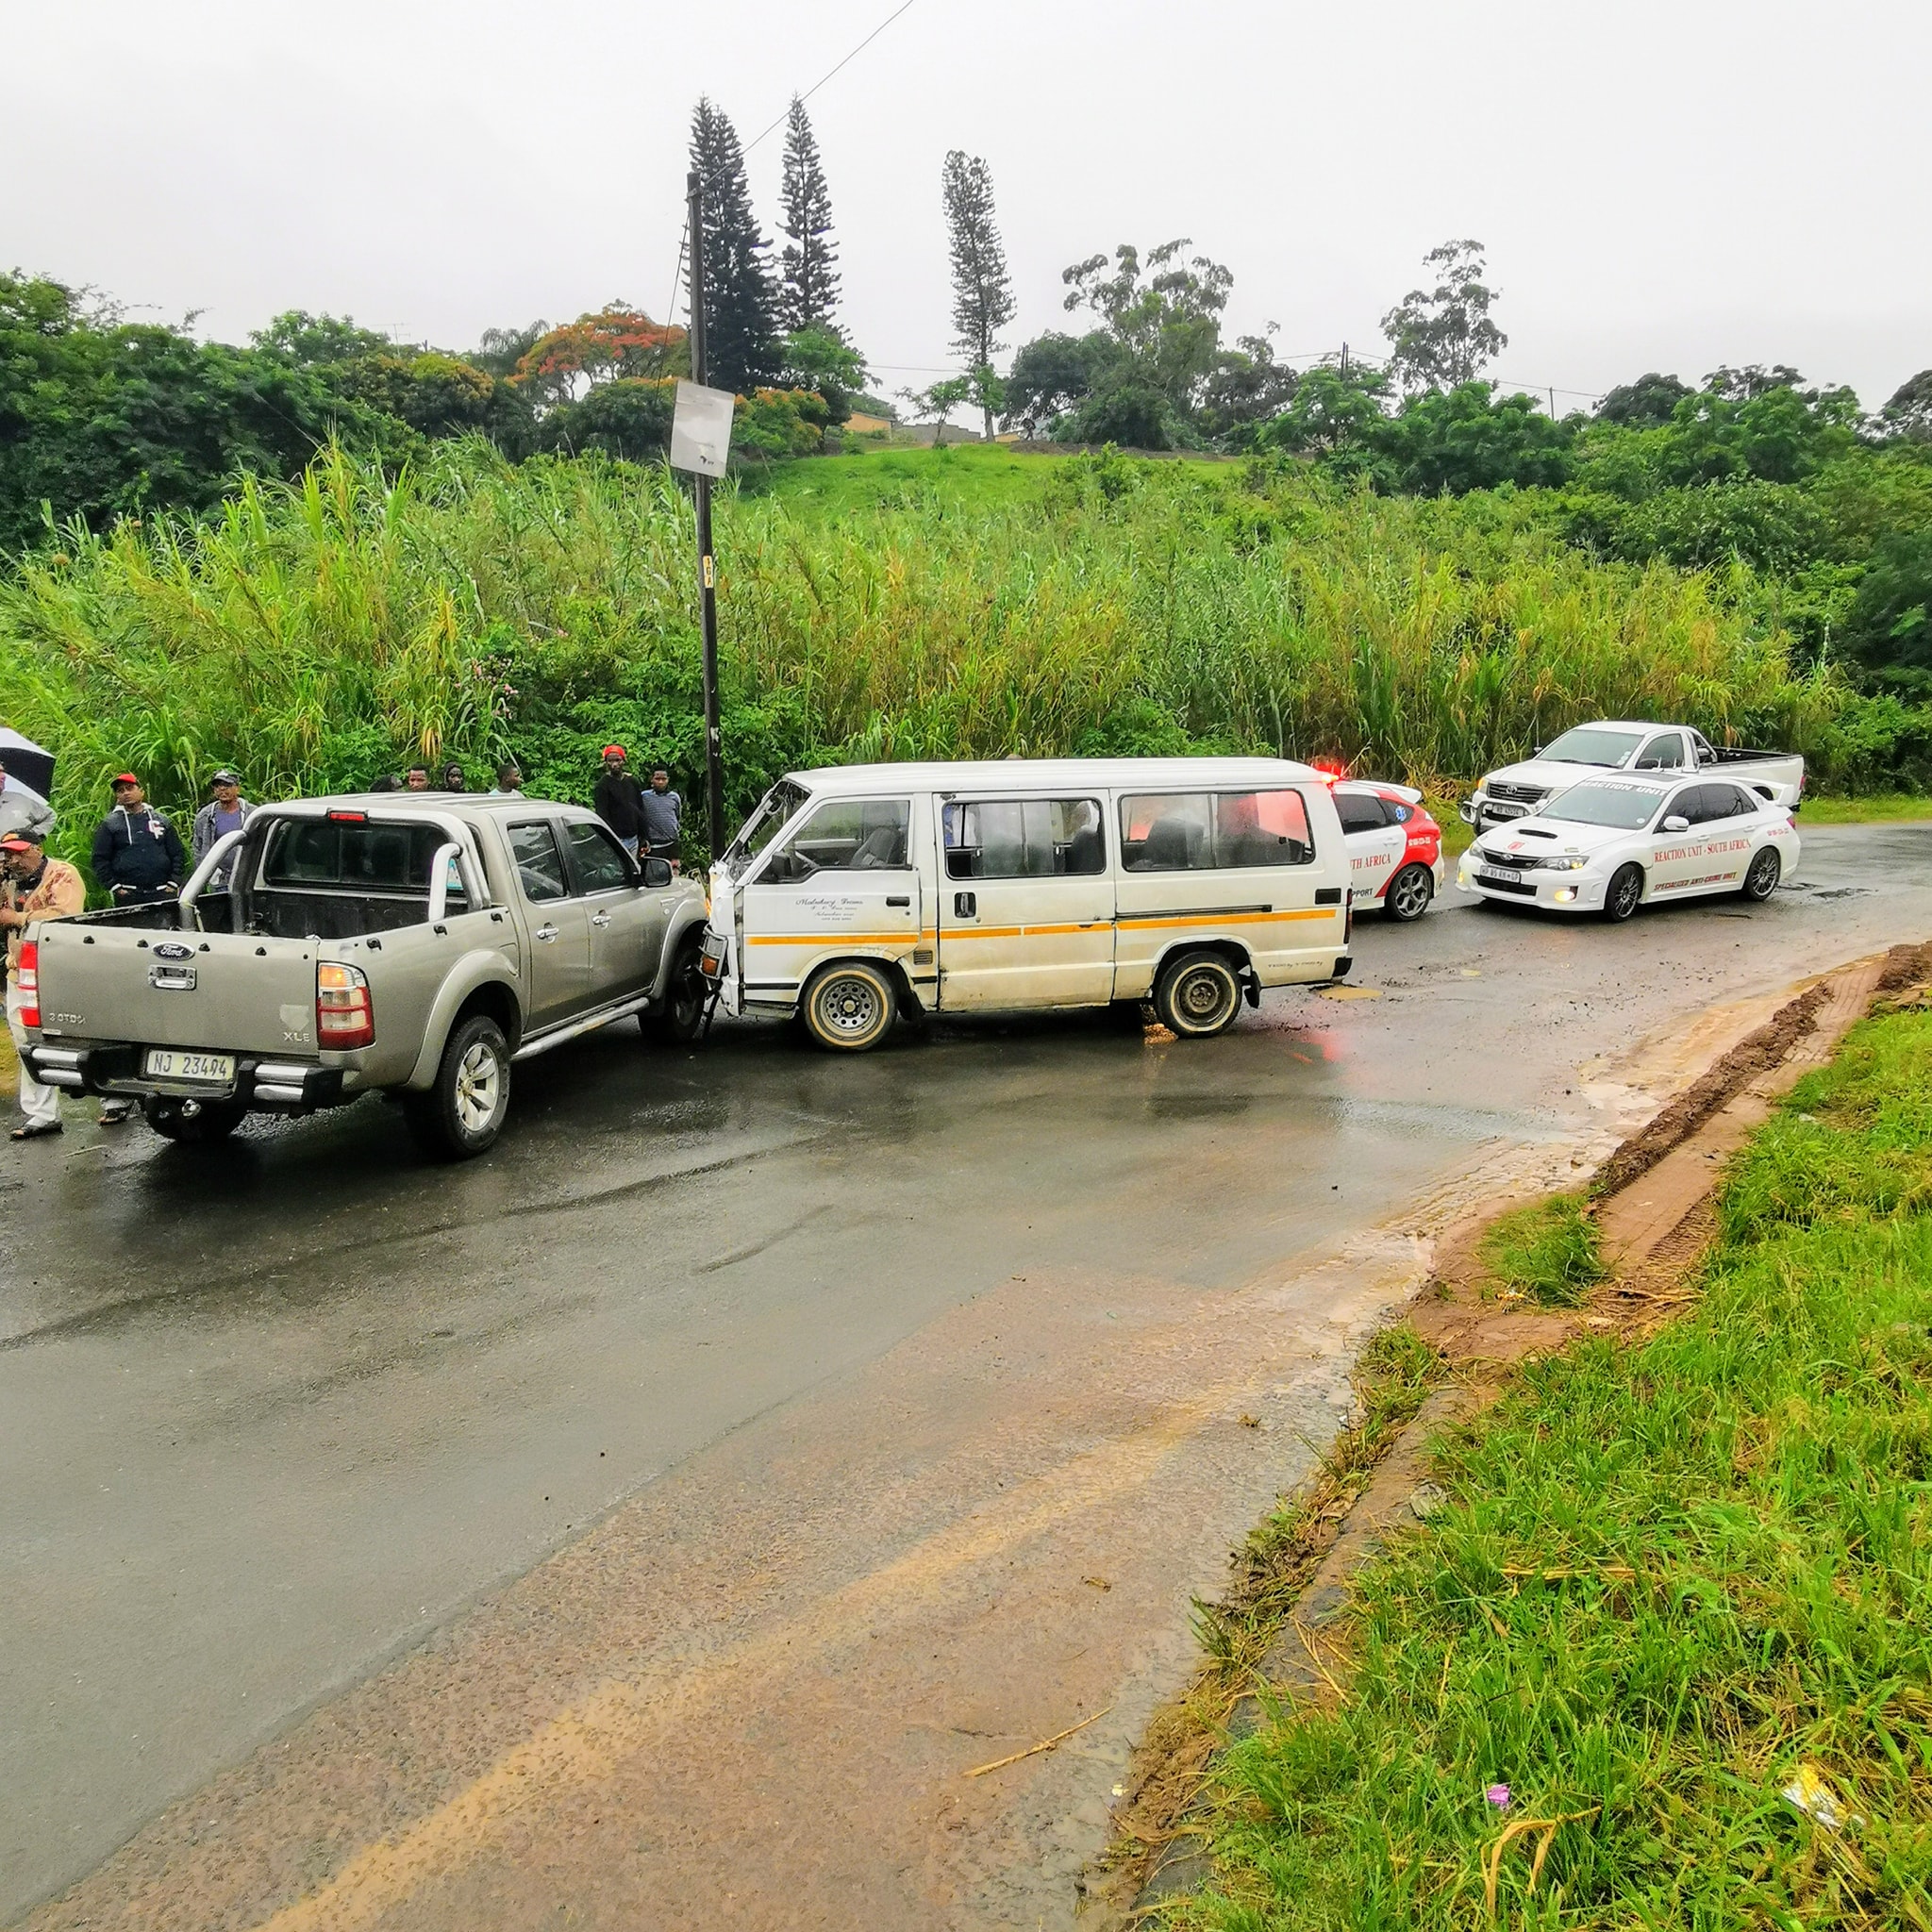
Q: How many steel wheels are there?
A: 2